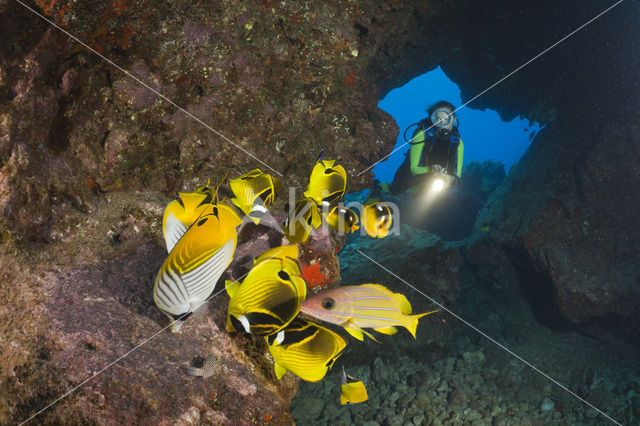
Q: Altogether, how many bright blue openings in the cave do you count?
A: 1